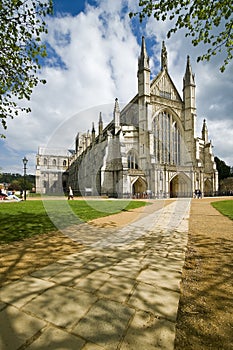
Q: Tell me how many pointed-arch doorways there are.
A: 3